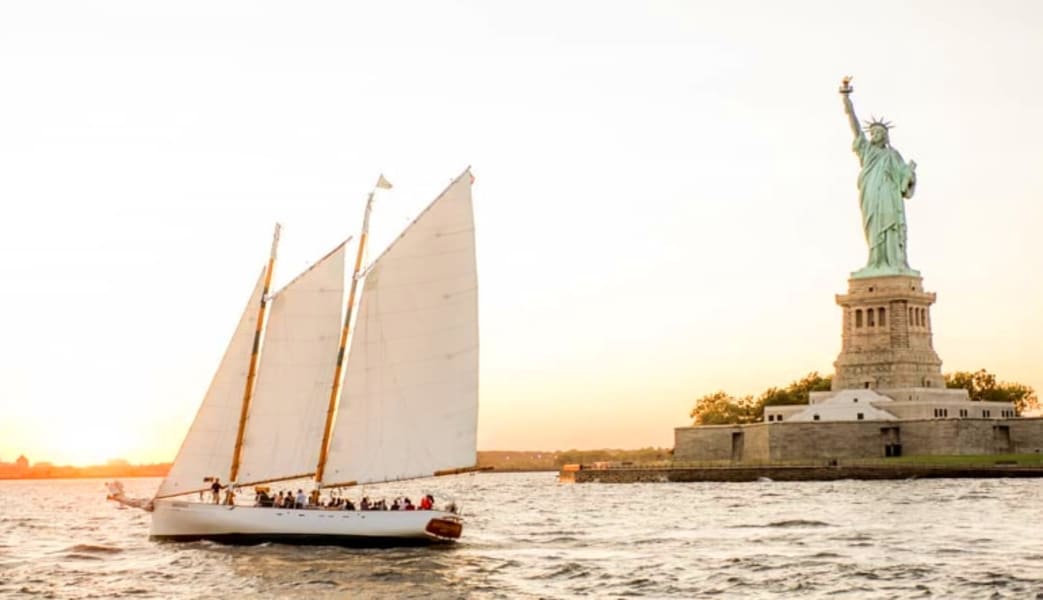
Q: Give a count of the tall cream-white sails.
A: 3